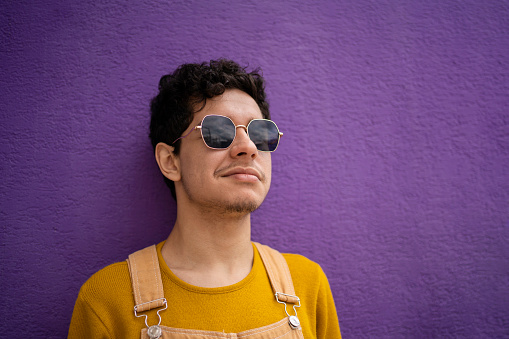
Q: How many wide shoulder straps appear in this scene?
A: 2